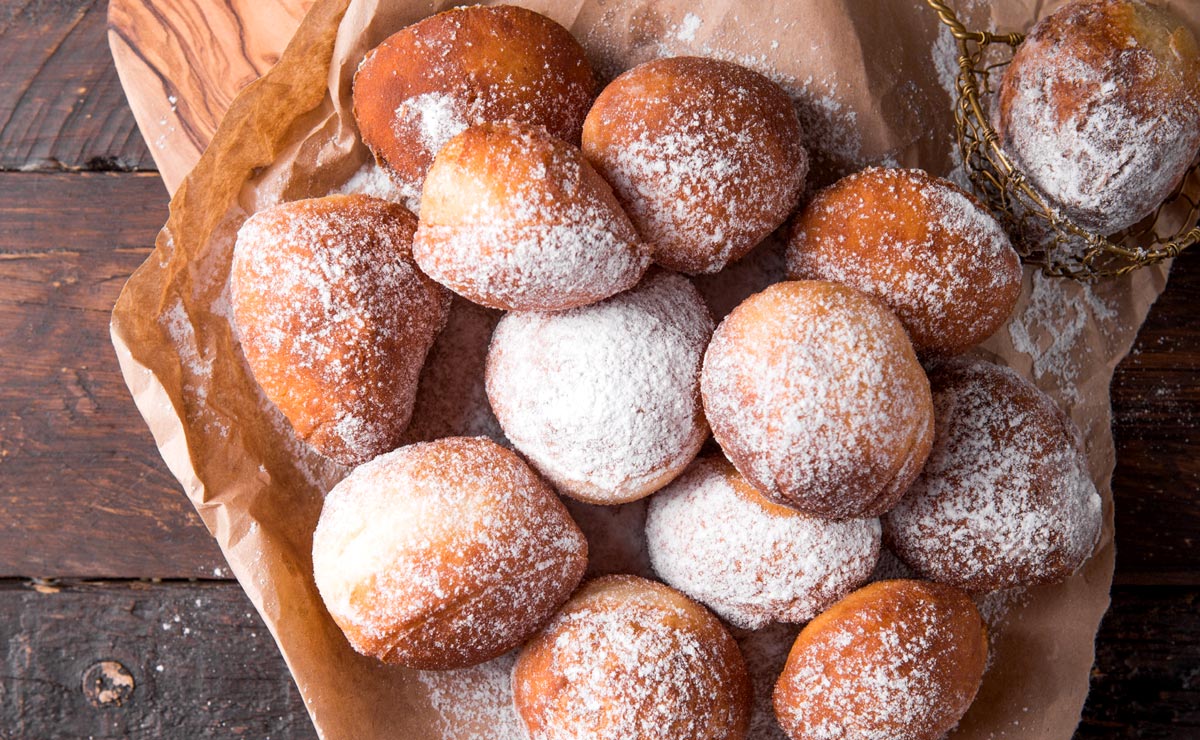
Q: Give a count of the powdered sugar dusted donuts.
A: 13